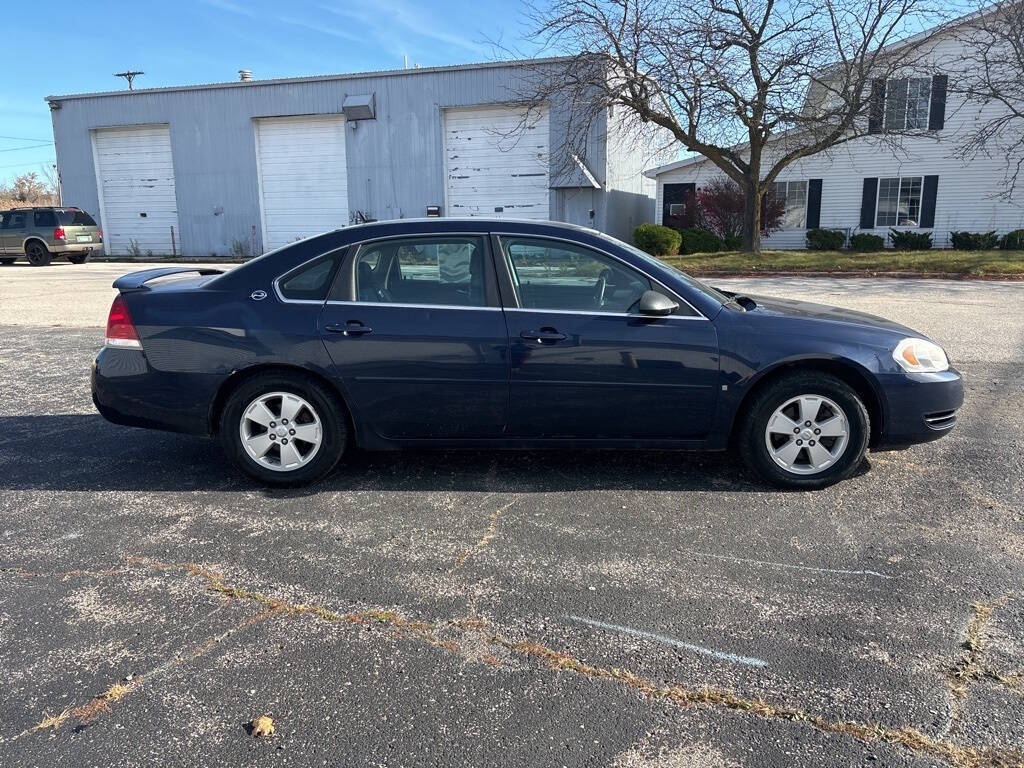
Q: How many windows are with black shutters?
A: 3